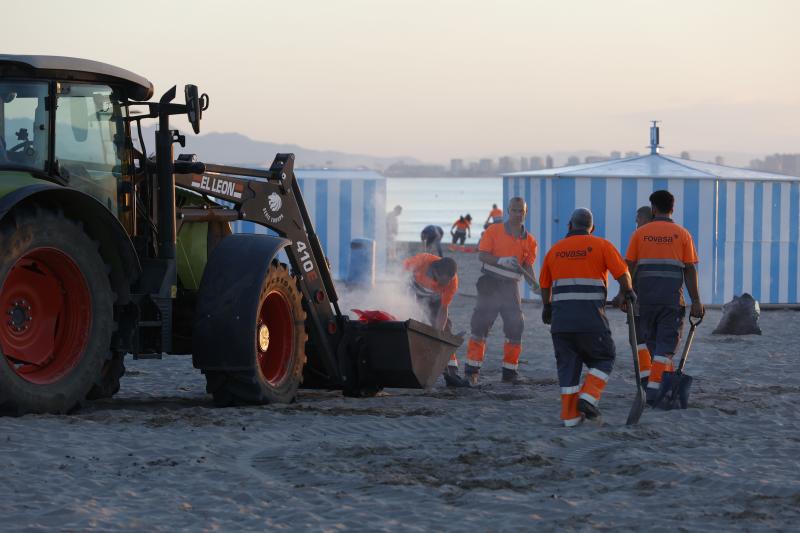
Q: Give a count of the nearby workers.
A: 5